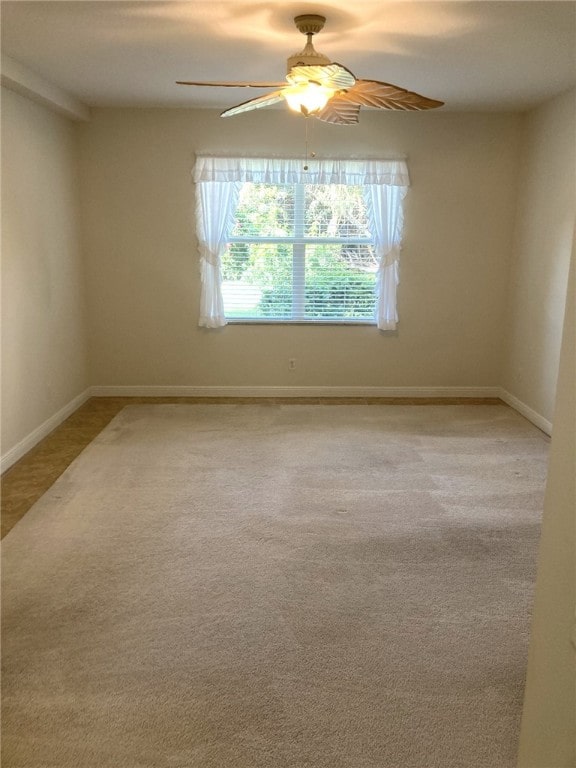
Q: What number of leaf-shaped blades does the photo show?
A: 5